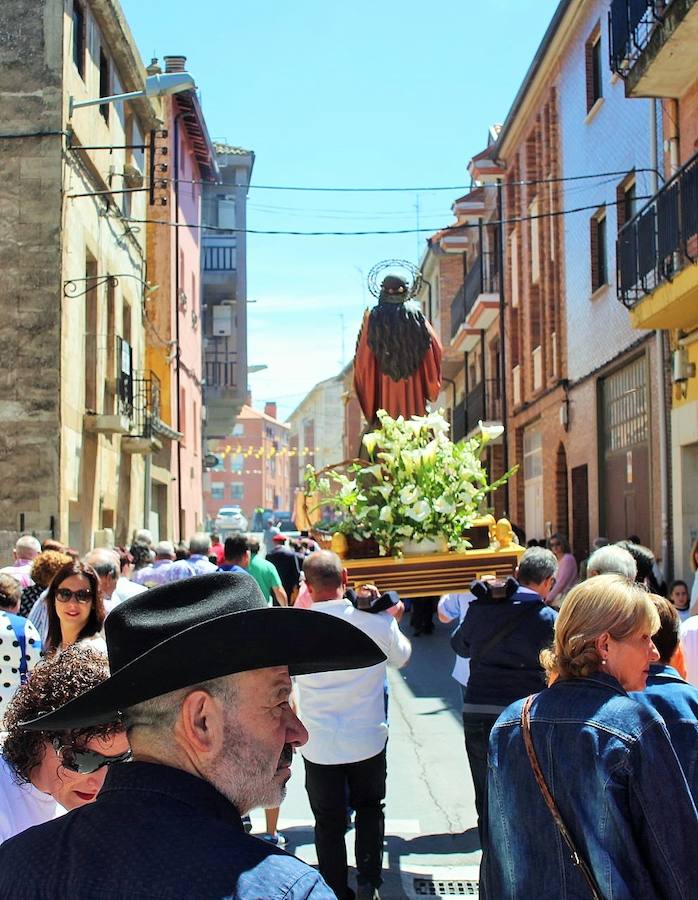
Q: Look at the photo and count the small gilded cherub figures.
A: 2